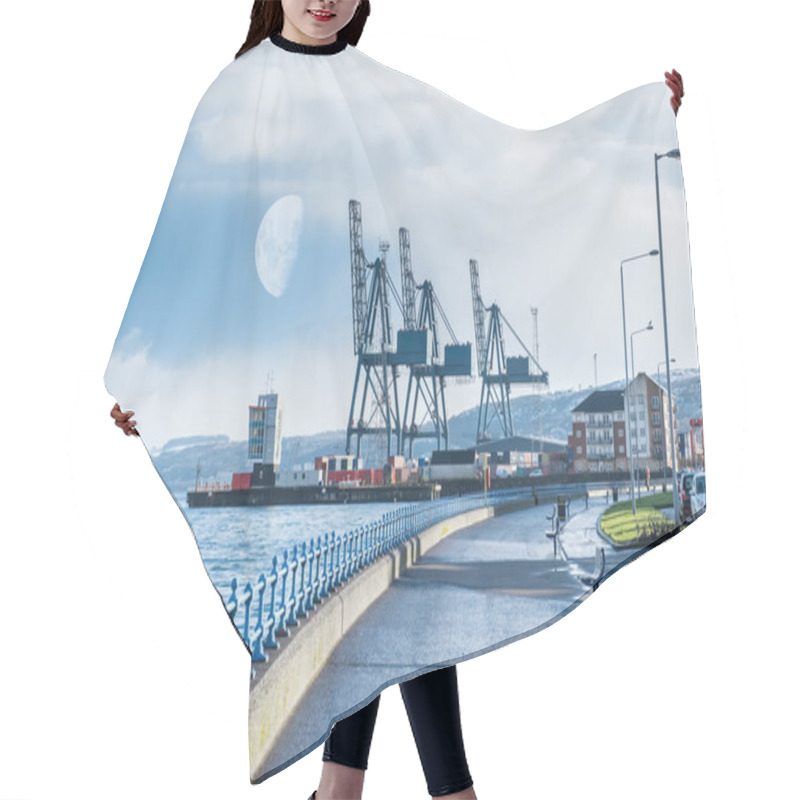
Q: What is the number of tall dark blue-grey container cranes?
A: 3